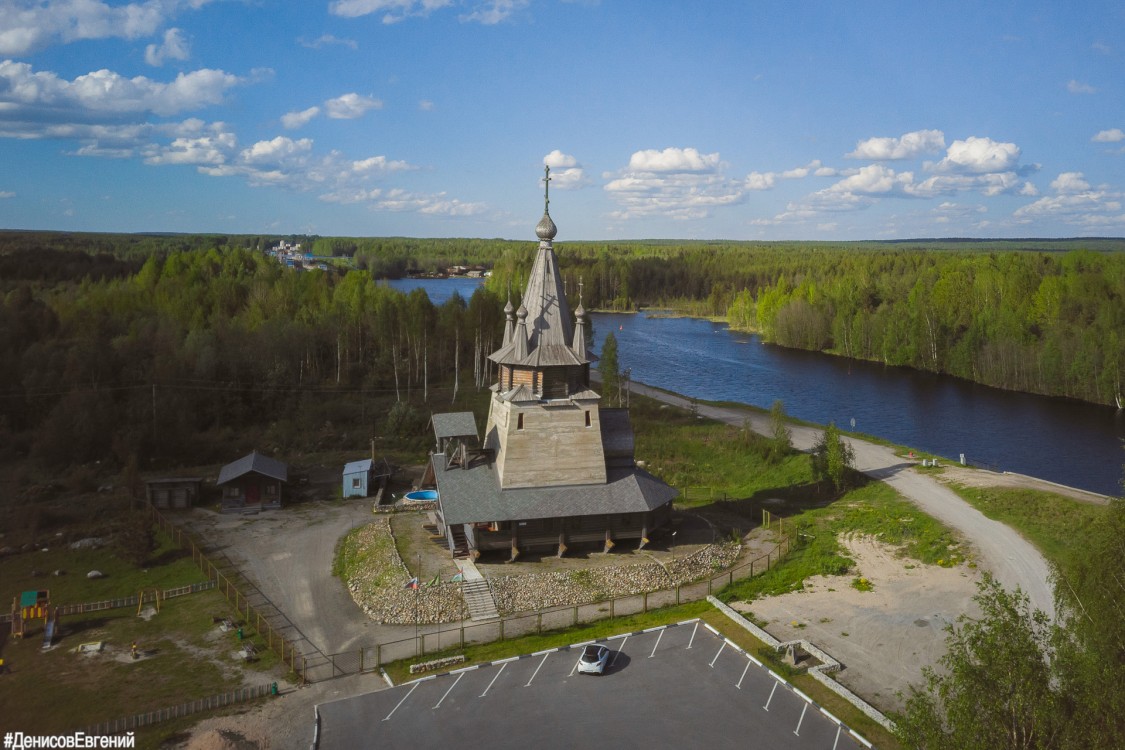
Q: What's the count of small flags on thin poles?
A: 3